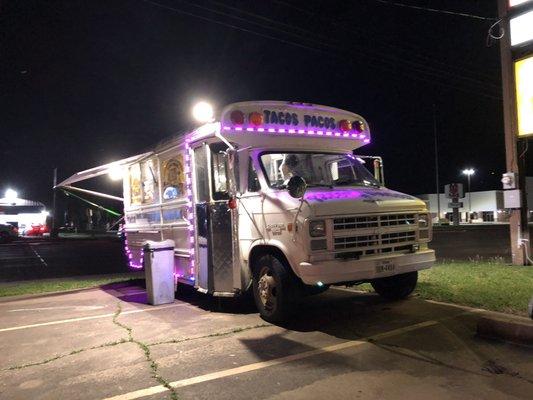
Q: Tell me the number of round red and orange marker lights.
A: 4